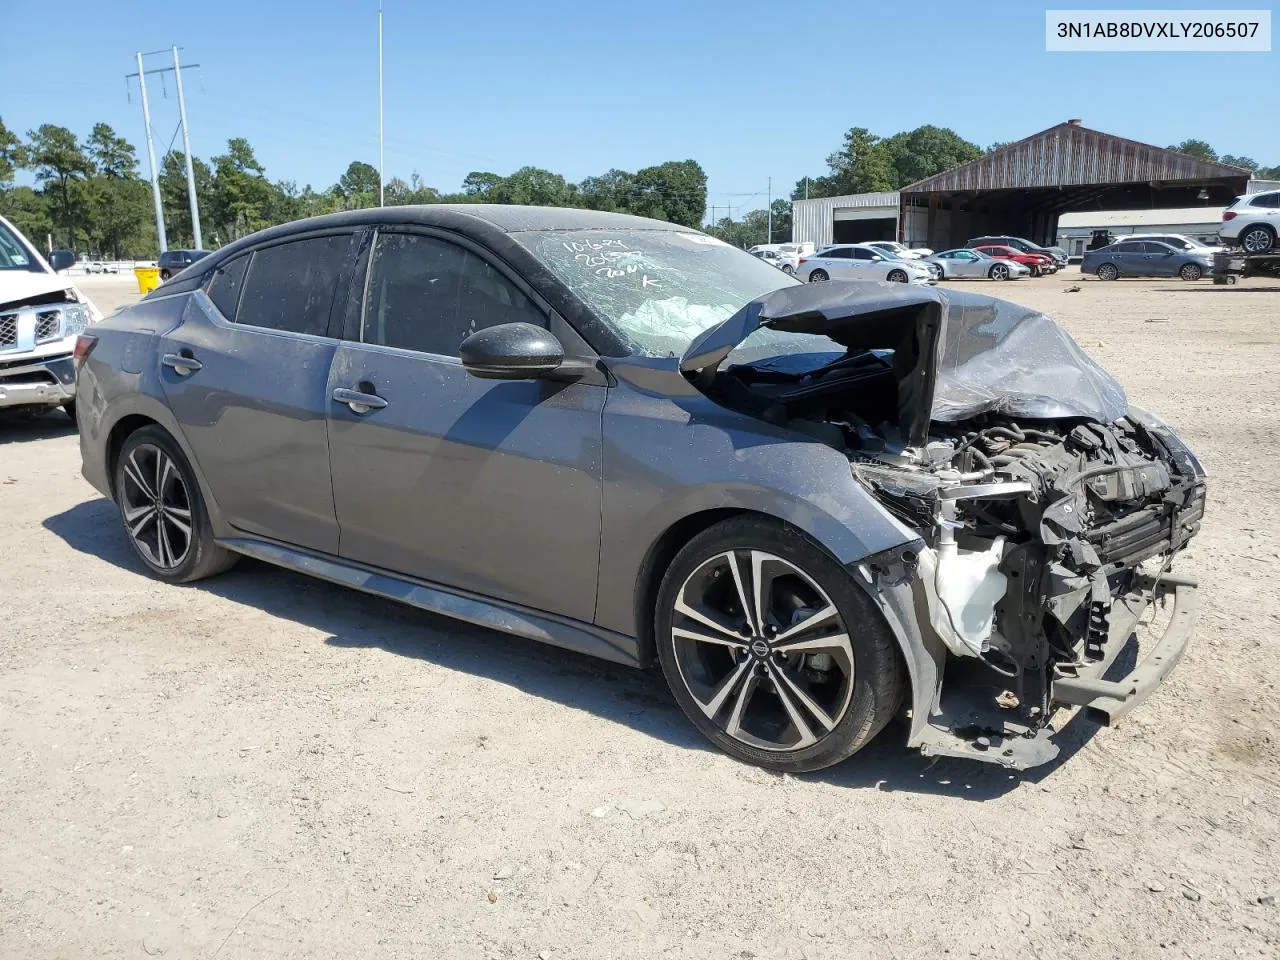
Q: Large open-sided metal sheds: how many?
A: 1